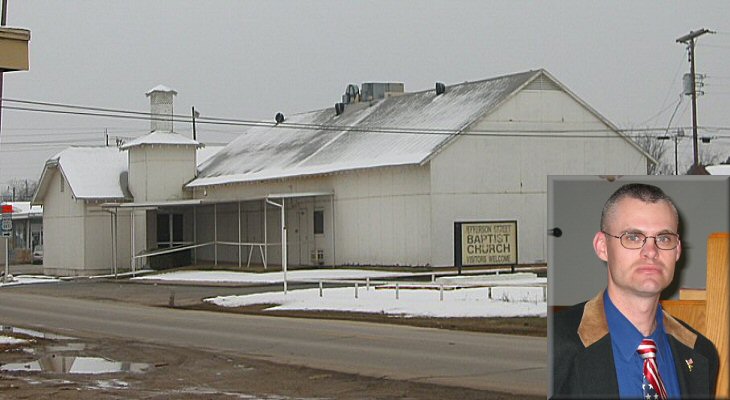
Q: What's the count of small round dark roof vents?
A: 3